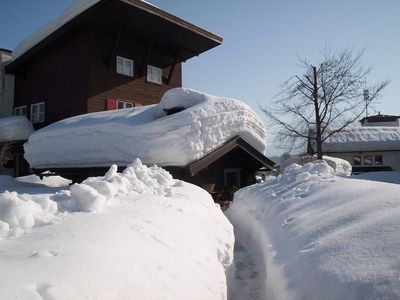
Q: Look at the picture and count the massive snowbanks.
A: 2